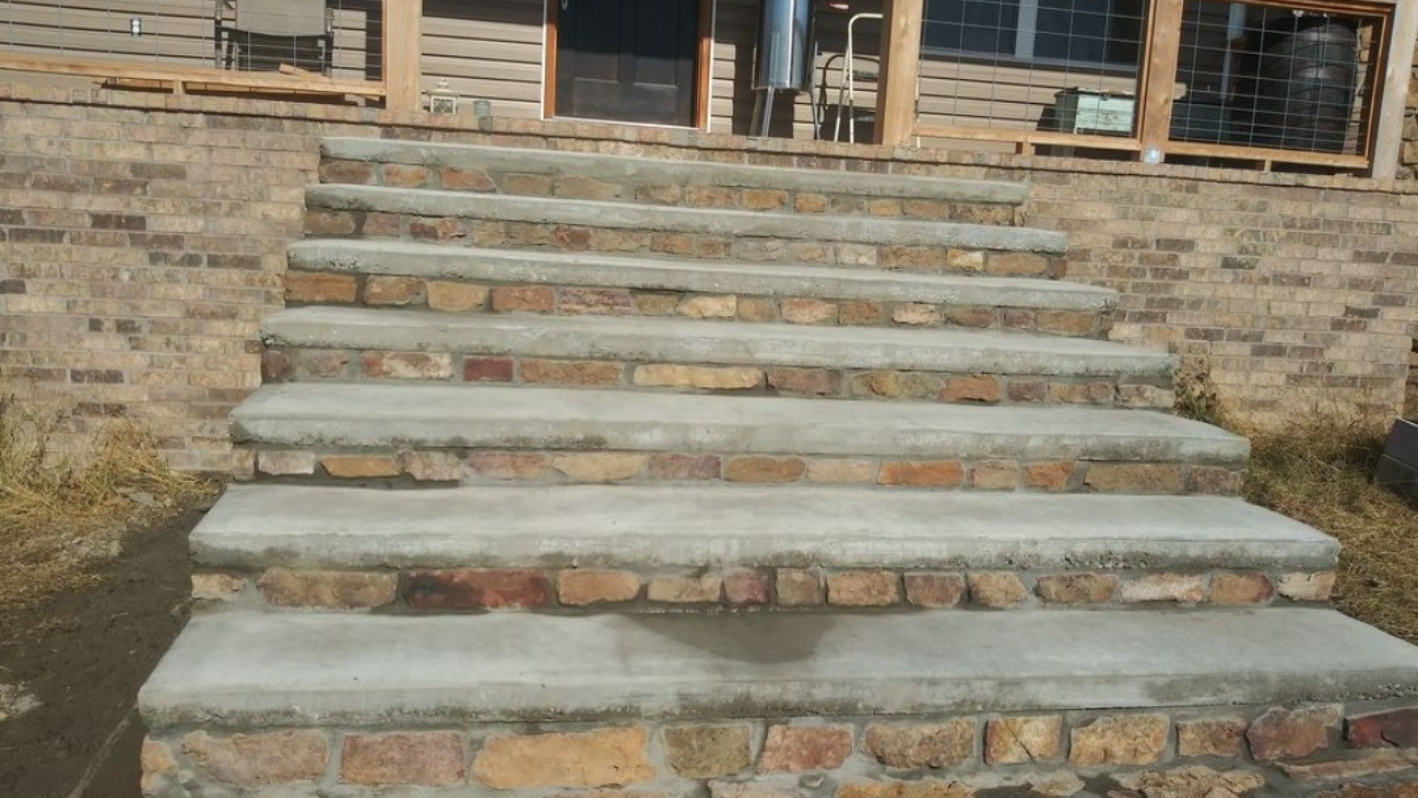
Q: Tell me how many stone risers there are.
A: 7